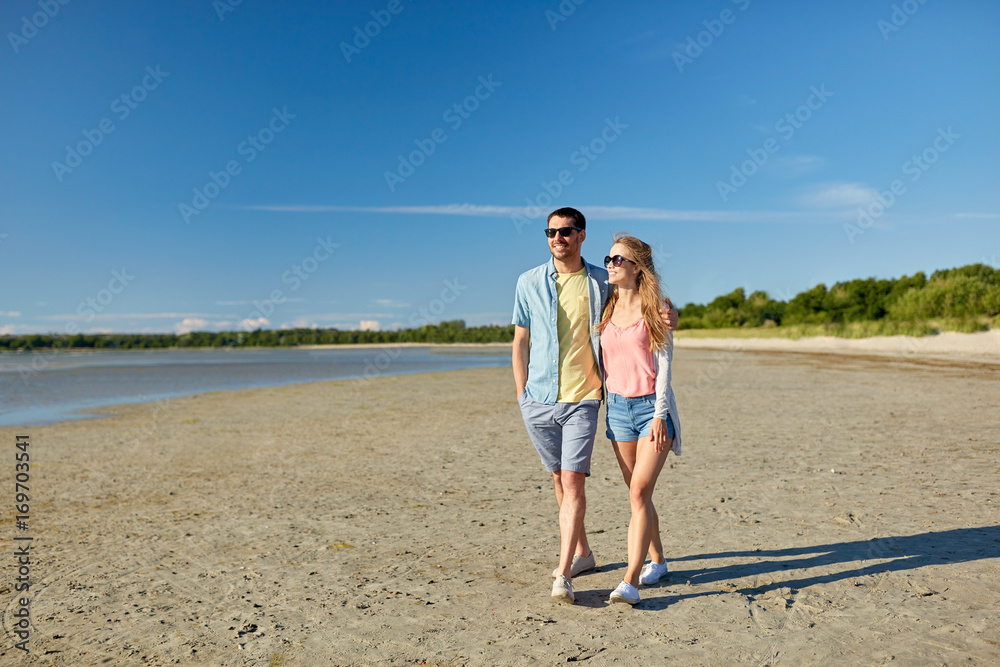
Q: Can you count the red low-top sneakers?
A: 0